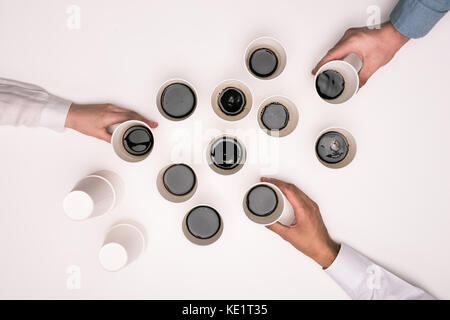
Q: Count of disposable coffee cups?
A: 13